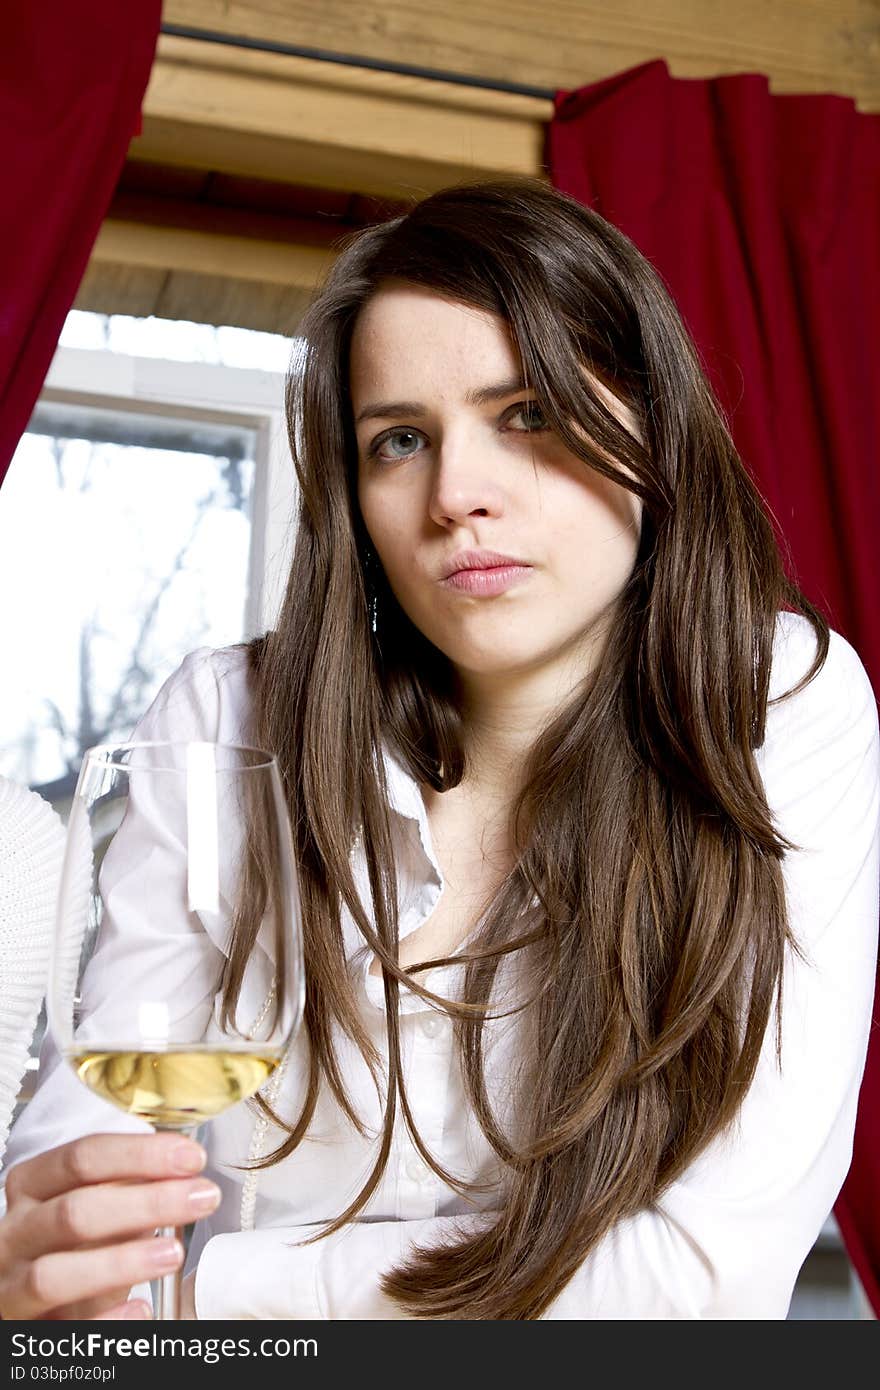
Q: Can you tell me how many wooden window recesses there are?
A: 1